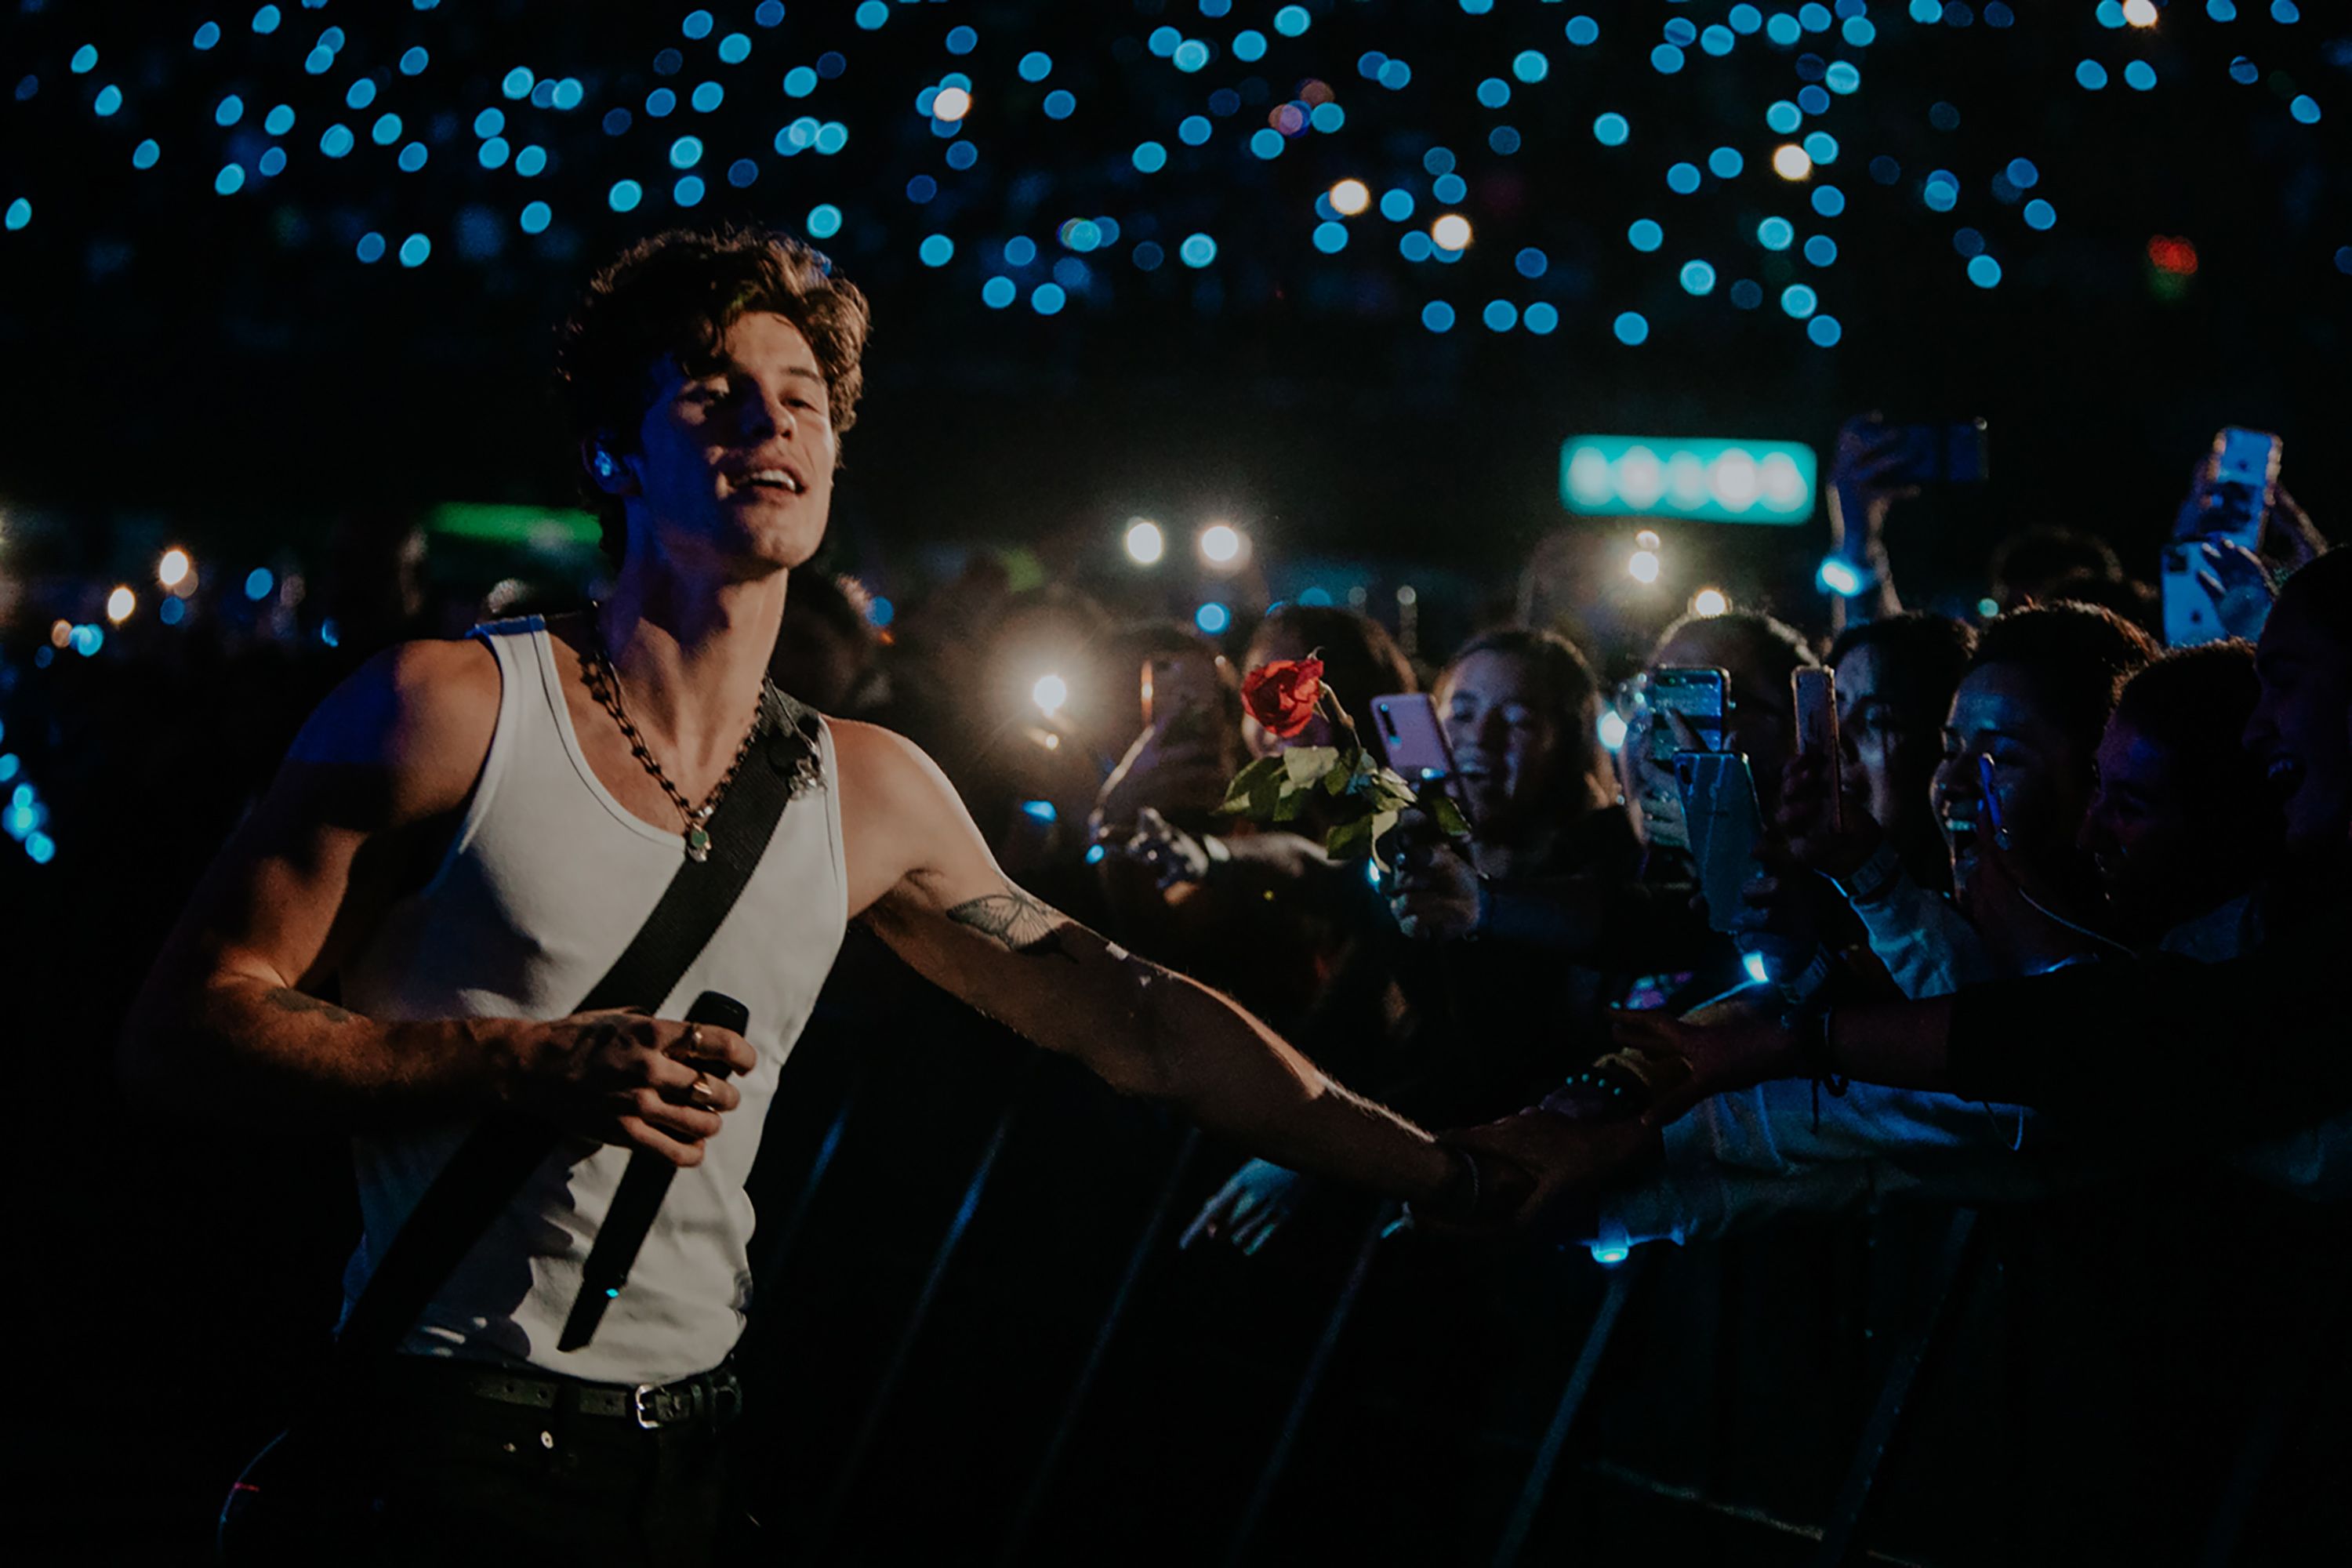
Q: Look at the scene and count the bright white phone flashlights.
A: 12